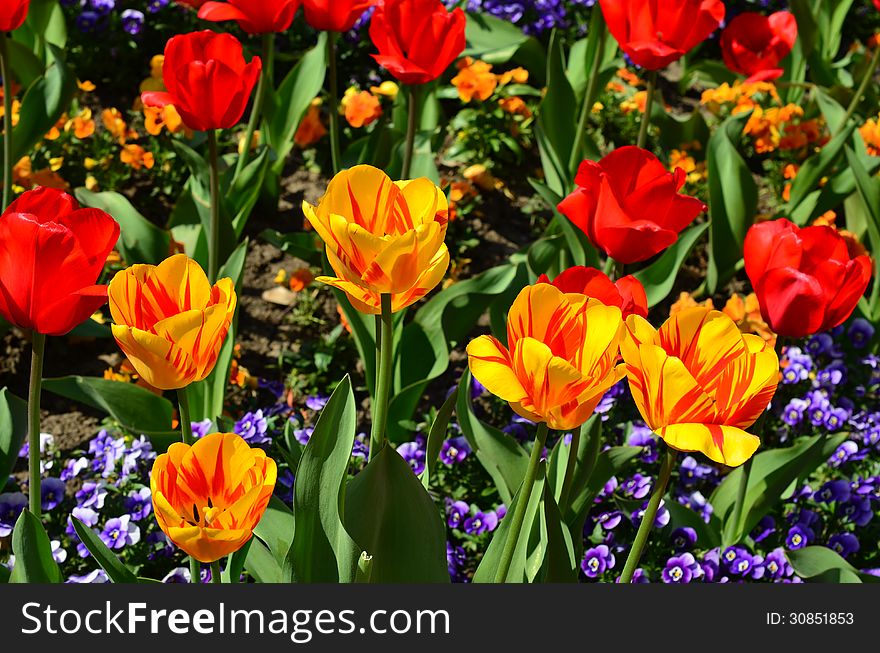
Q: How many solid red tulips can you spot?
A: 11